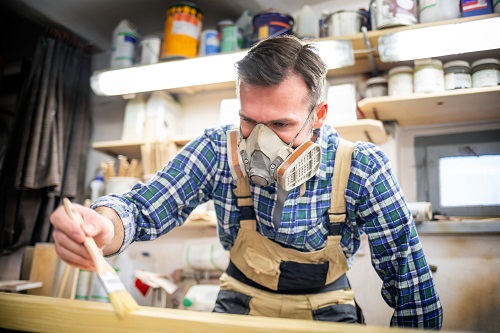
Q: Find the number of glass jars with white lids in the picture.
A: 5